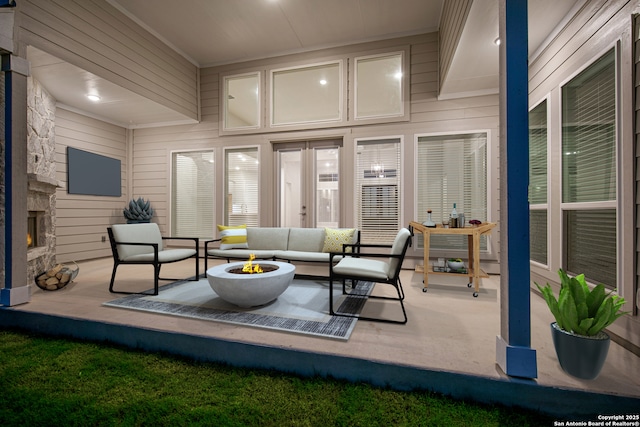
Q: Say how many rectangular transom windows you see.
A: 3